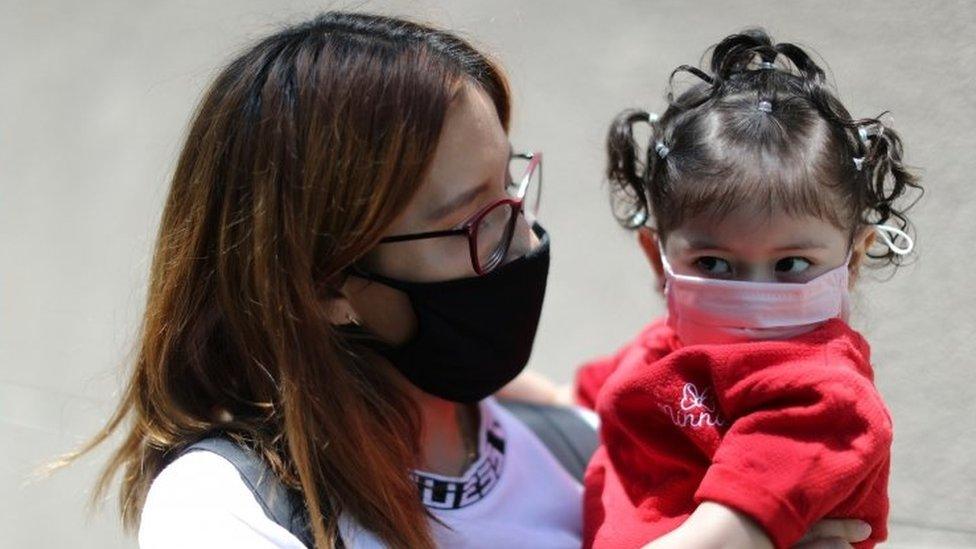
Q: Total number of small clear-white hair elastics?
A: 6